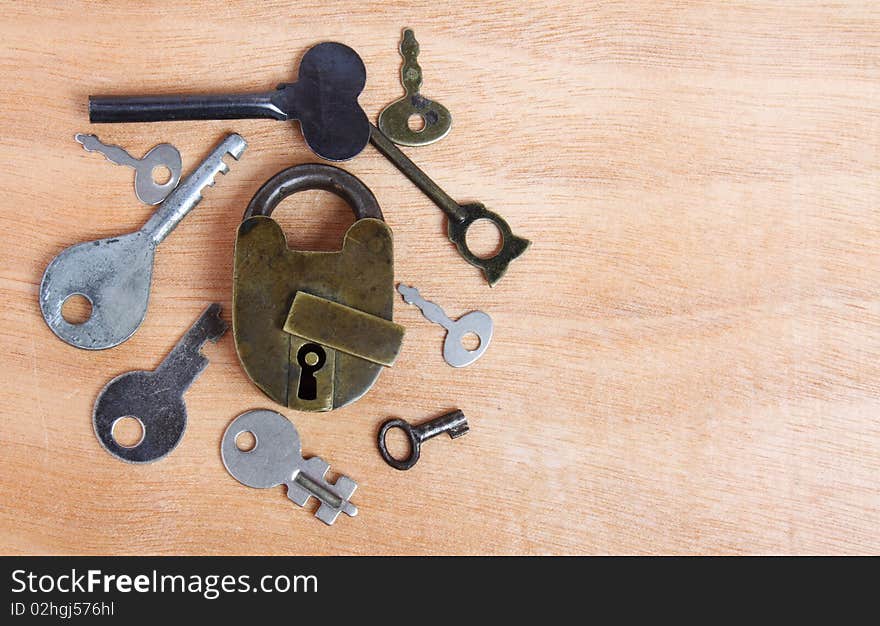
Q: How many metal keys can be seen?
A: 9